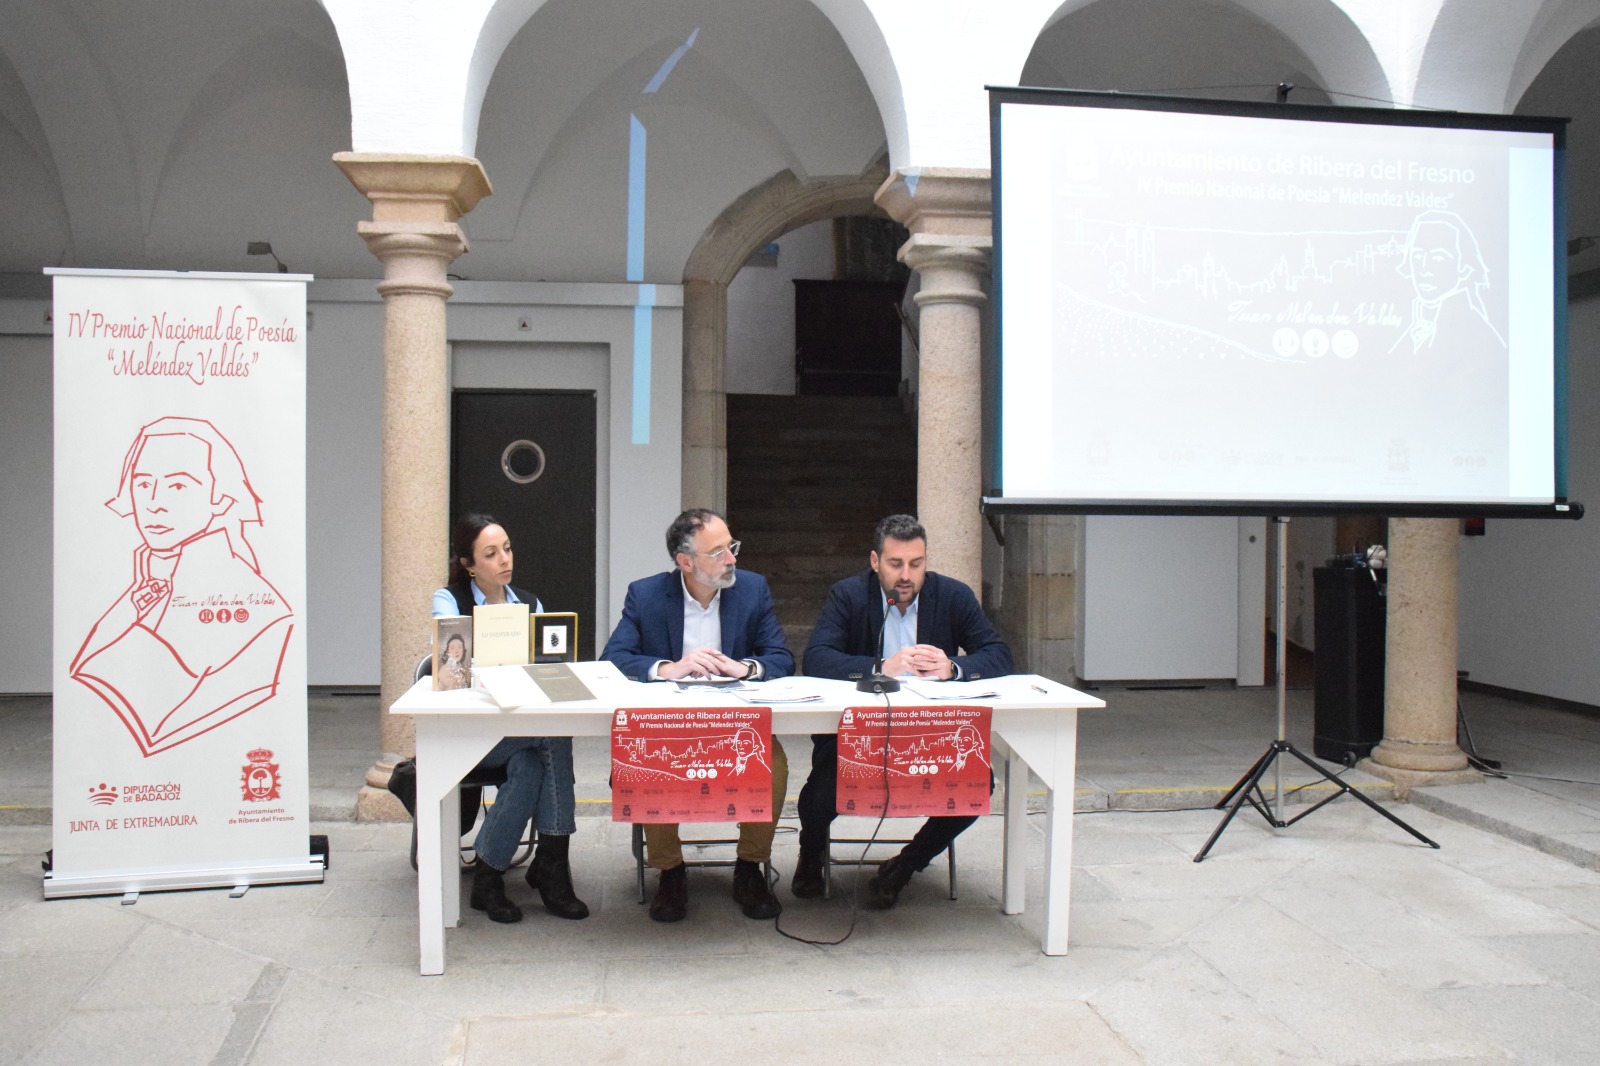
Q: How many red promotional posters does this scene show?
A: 2